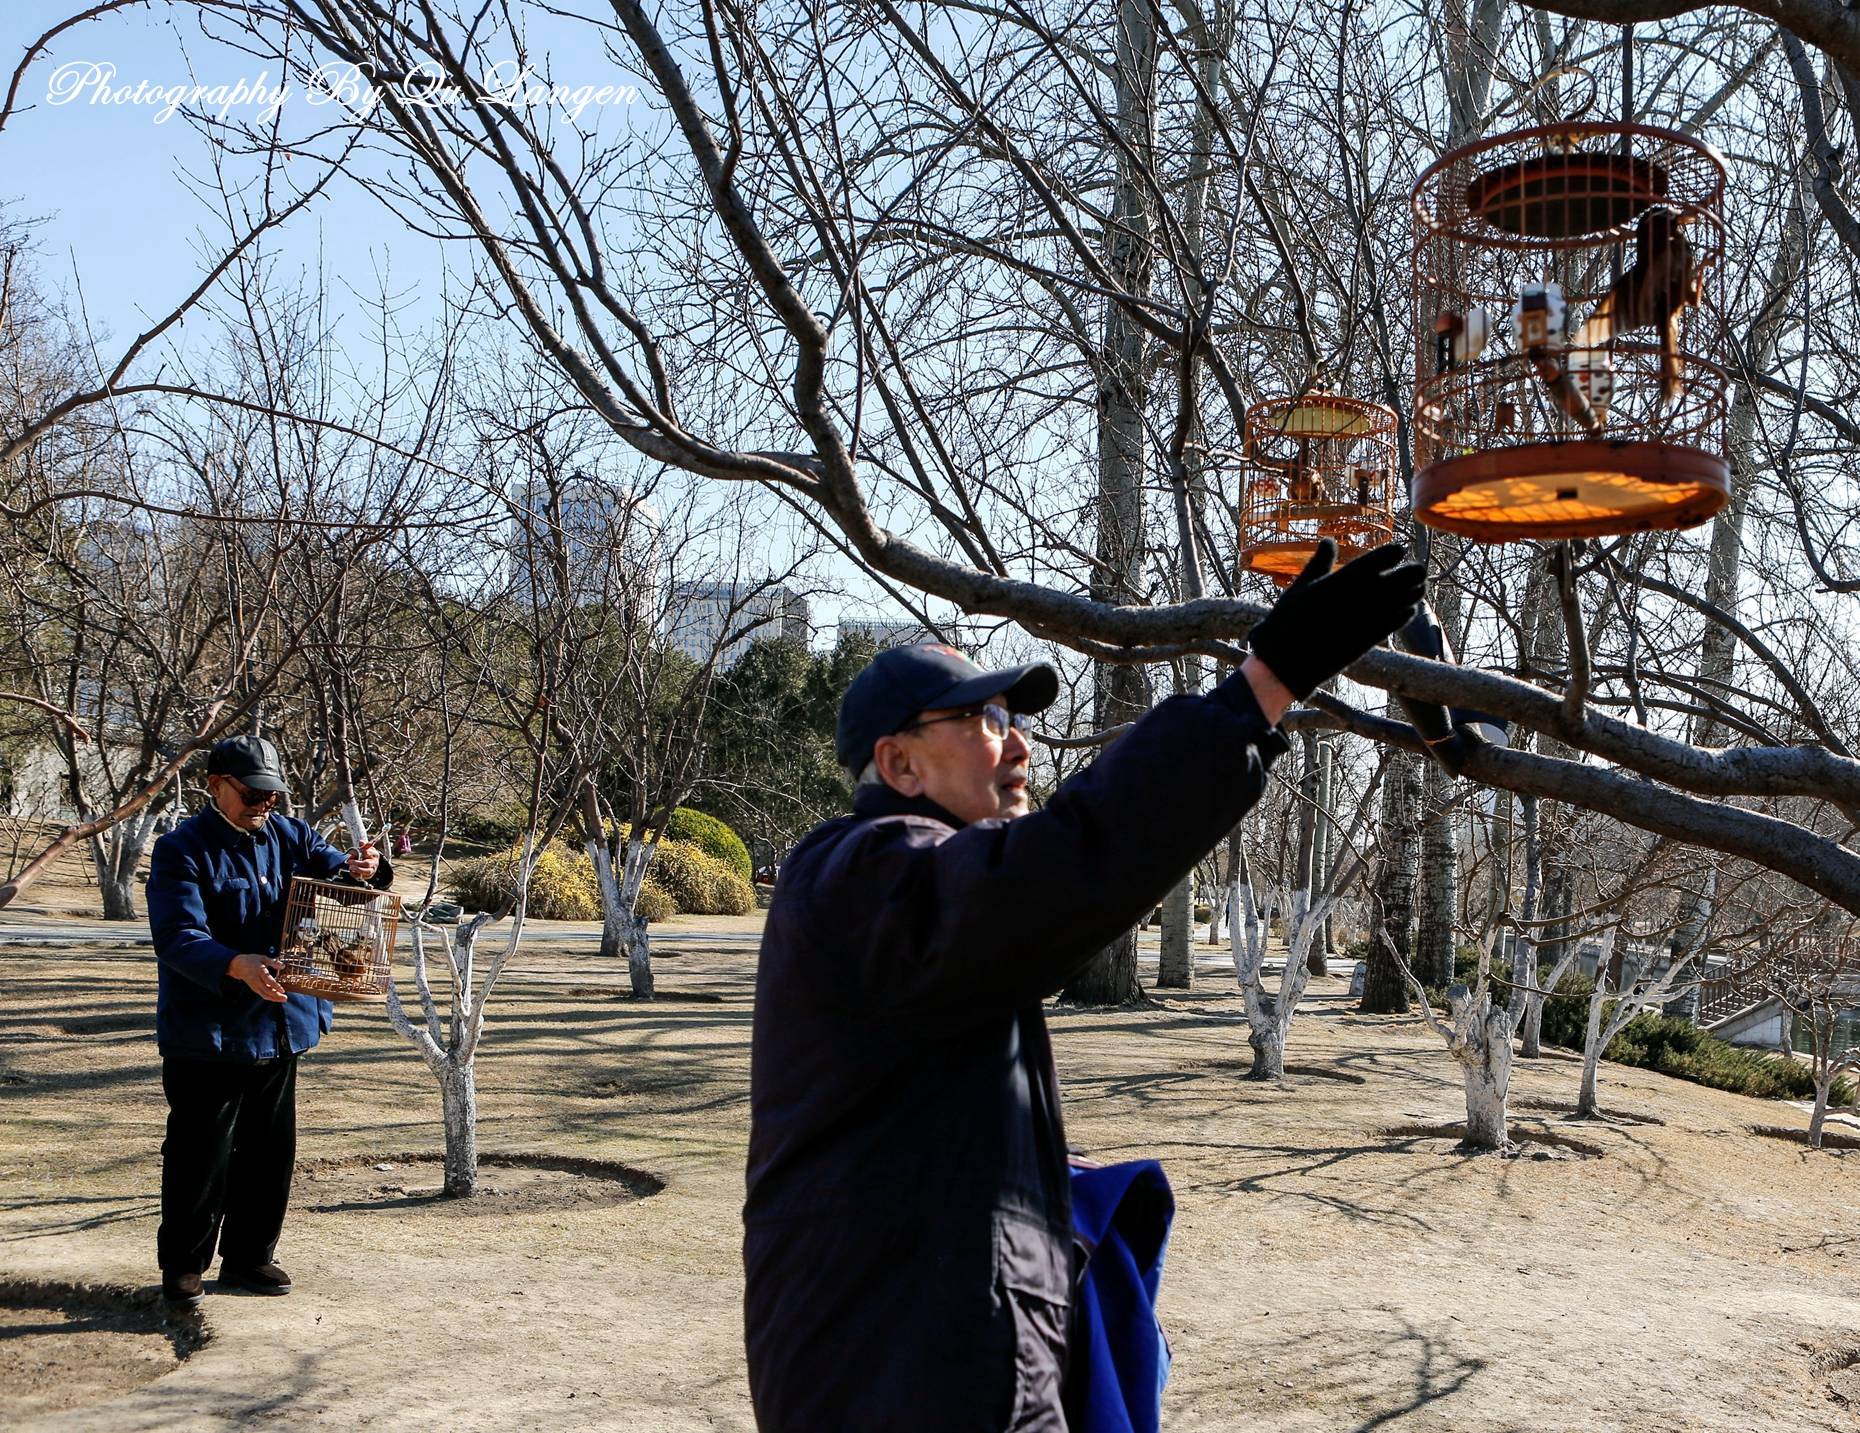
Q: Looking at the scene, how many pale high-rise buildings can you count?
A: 3